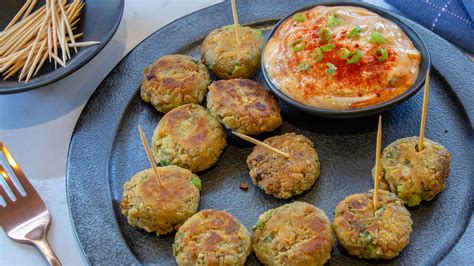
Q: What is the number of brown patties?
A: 10